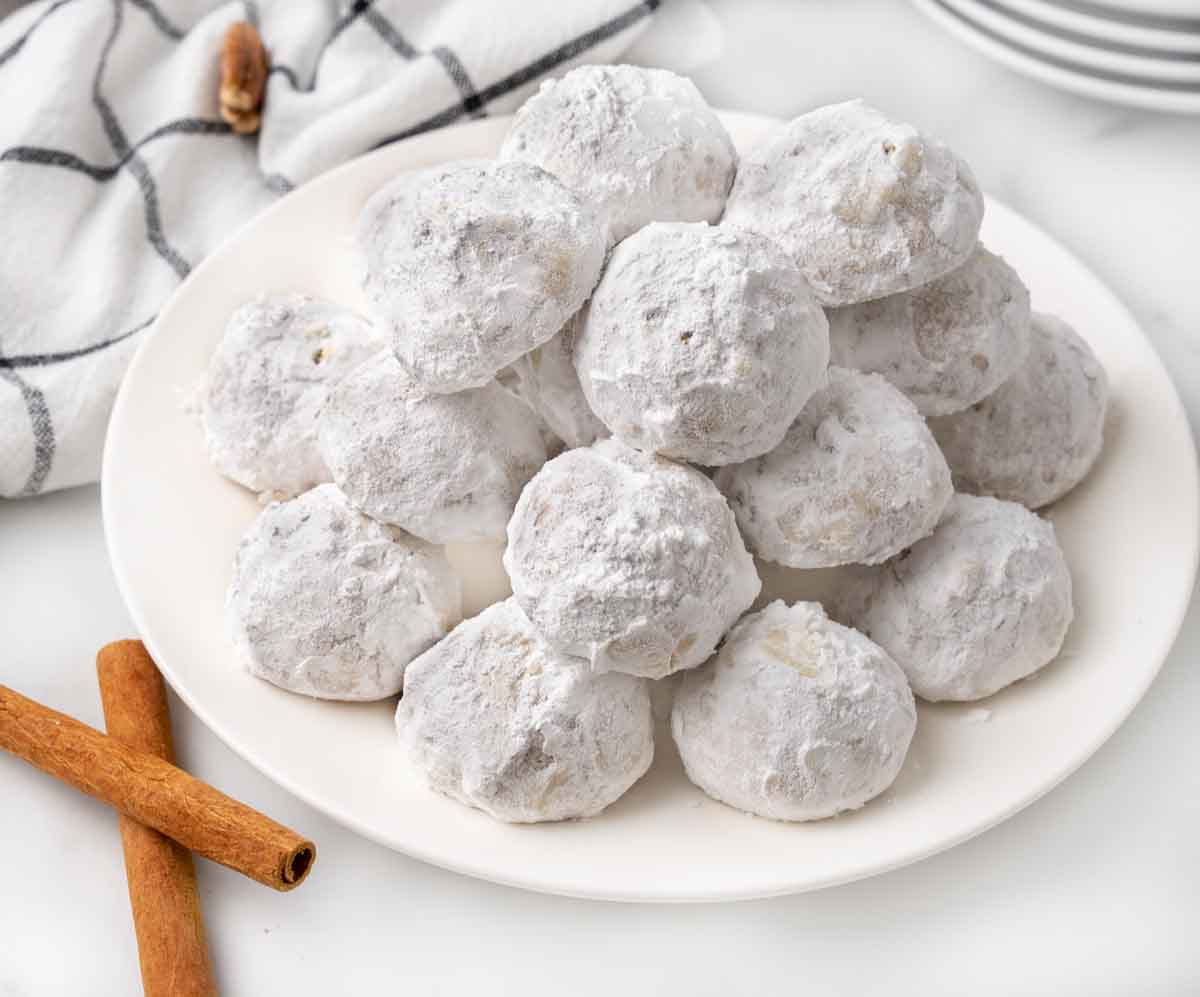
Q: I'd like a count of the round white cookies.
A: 15